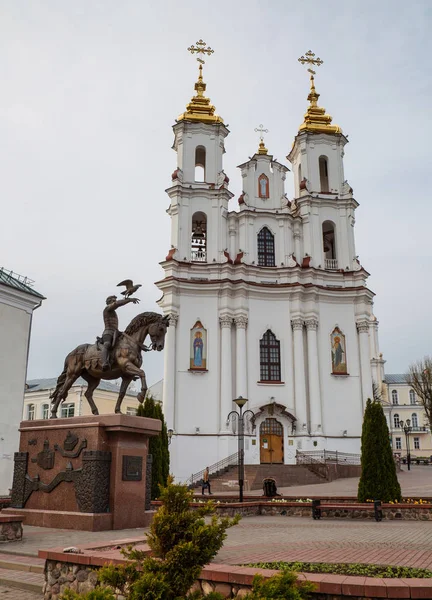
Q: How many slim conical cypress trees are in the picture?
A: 2